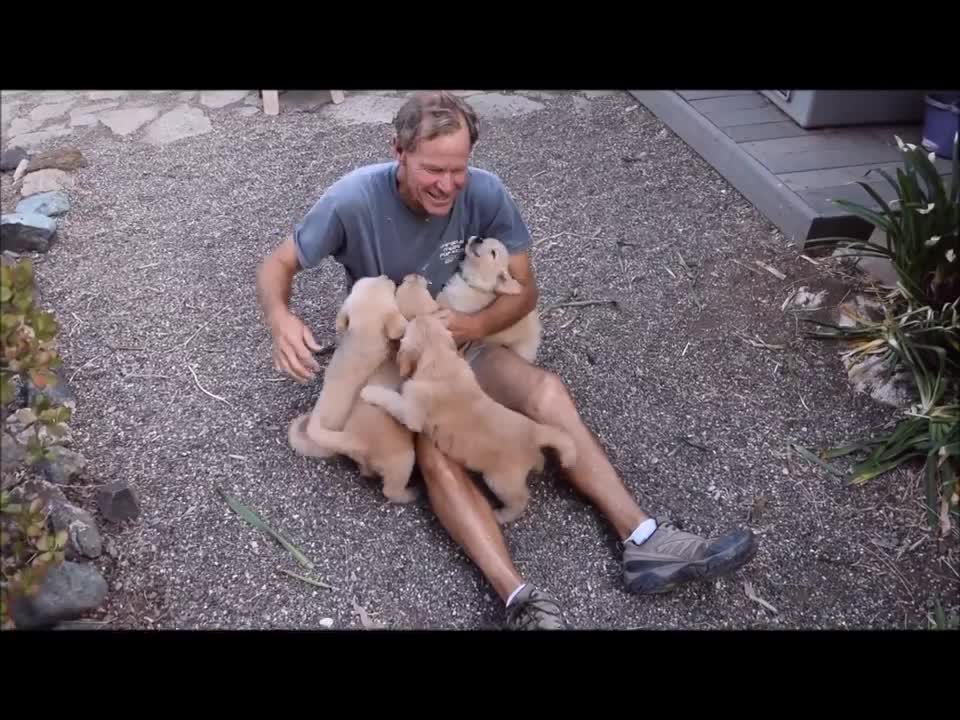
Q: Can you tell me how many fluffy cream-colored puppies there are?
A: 4